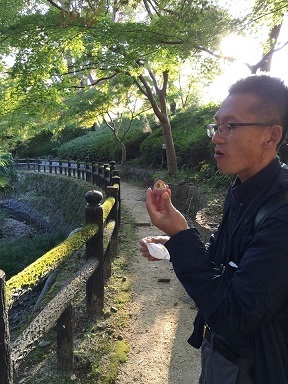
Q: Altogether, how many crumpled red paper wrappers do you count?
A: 0